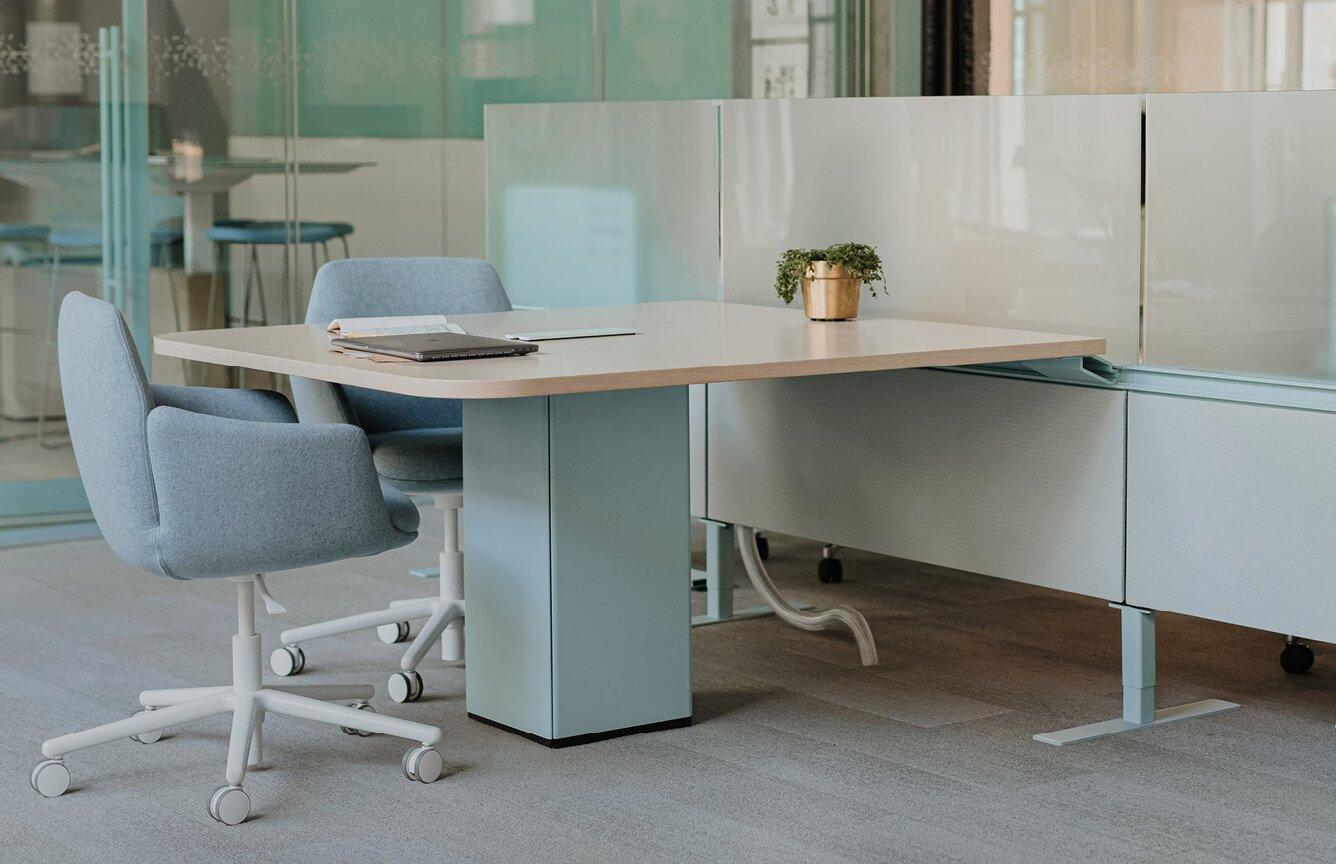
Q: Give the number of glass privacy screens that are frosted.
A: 3